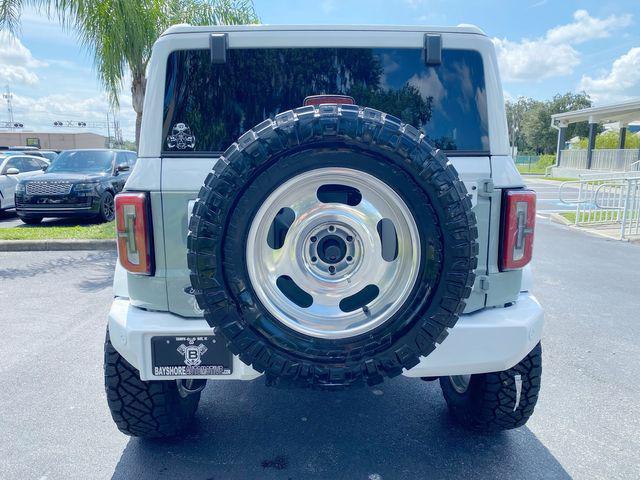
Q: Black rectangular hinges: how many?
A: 2